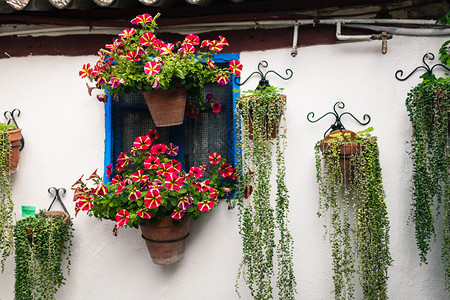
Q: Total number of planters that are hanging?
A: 7